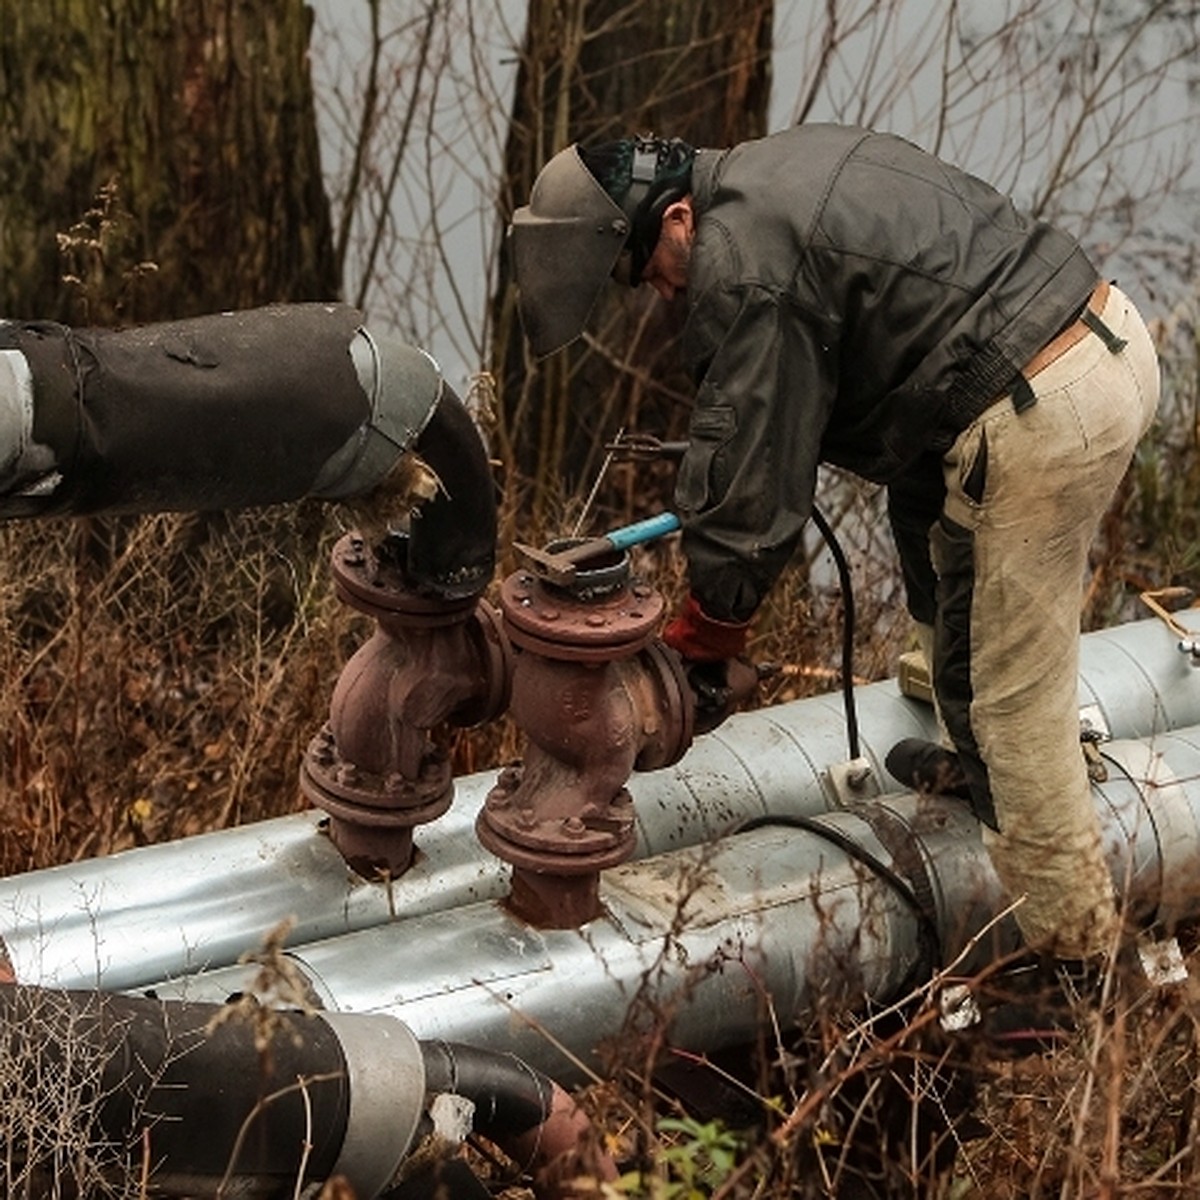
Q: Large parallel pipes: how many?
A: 2